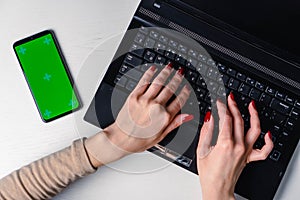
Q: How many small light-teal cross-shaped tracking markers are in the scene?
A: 5